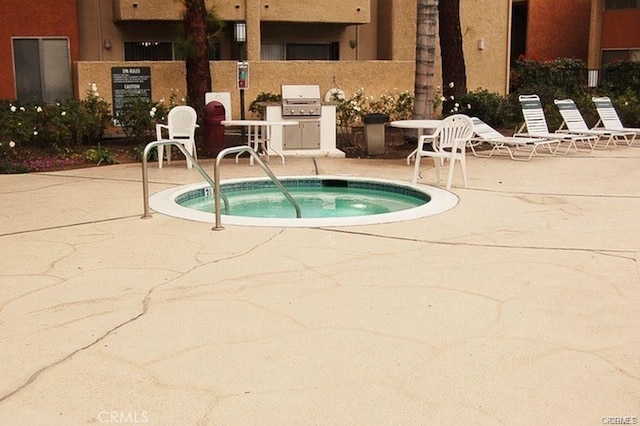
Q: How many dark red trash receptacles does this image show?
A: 1